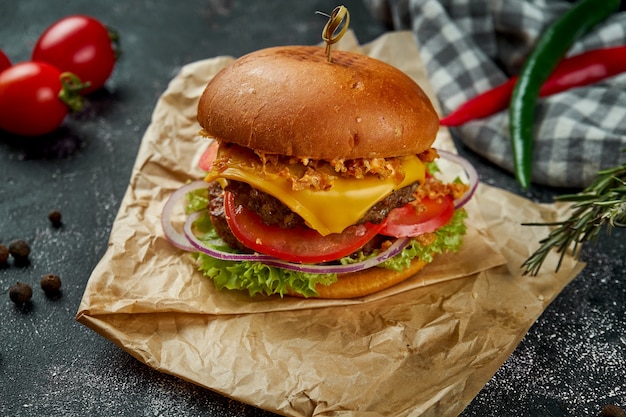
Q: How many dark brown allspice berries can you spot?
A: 6